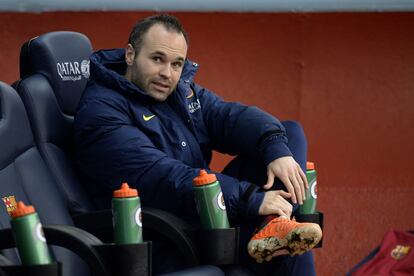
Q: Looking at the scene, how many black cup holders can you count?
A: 4